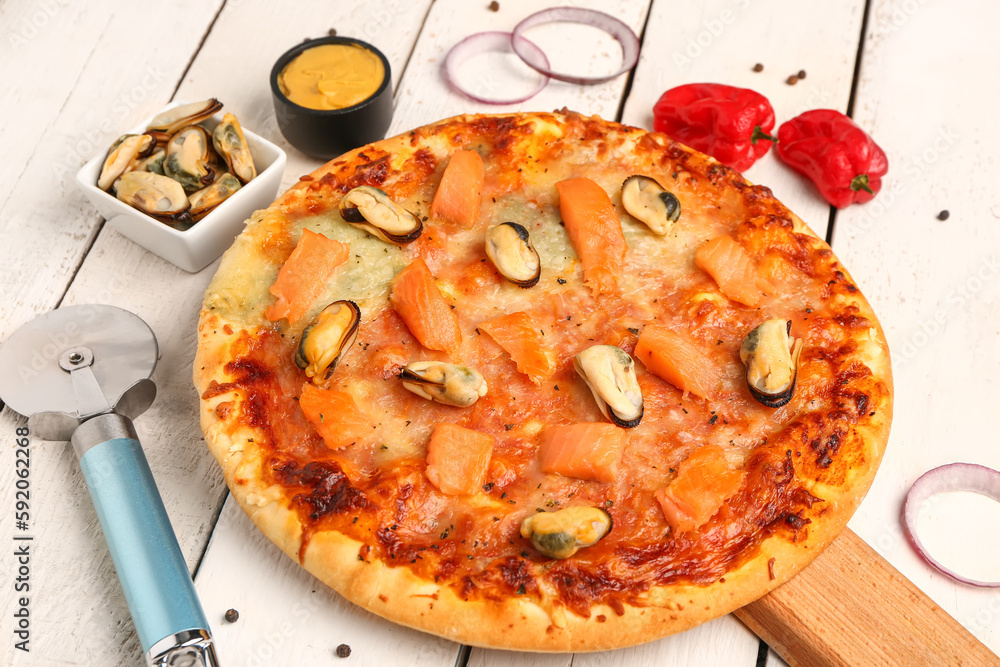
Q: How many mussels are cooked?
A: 8